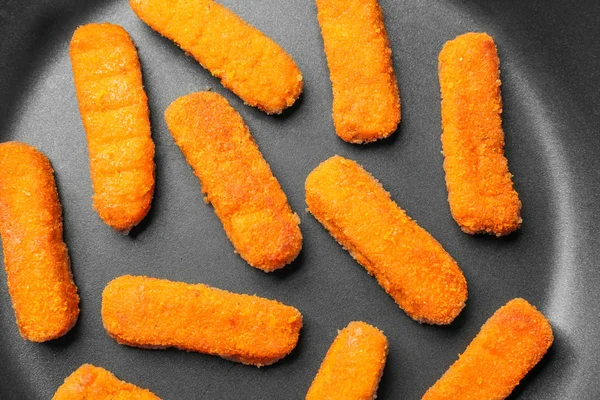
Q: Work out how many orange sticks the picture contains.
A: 11